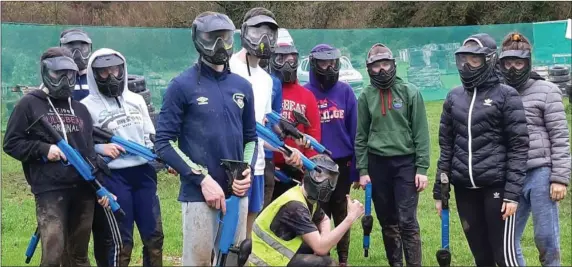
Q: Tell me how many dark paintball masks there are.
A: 11